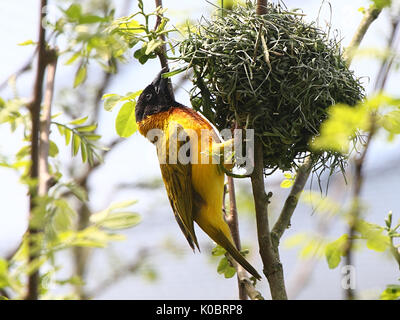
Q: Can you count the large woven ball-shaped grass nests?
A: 1